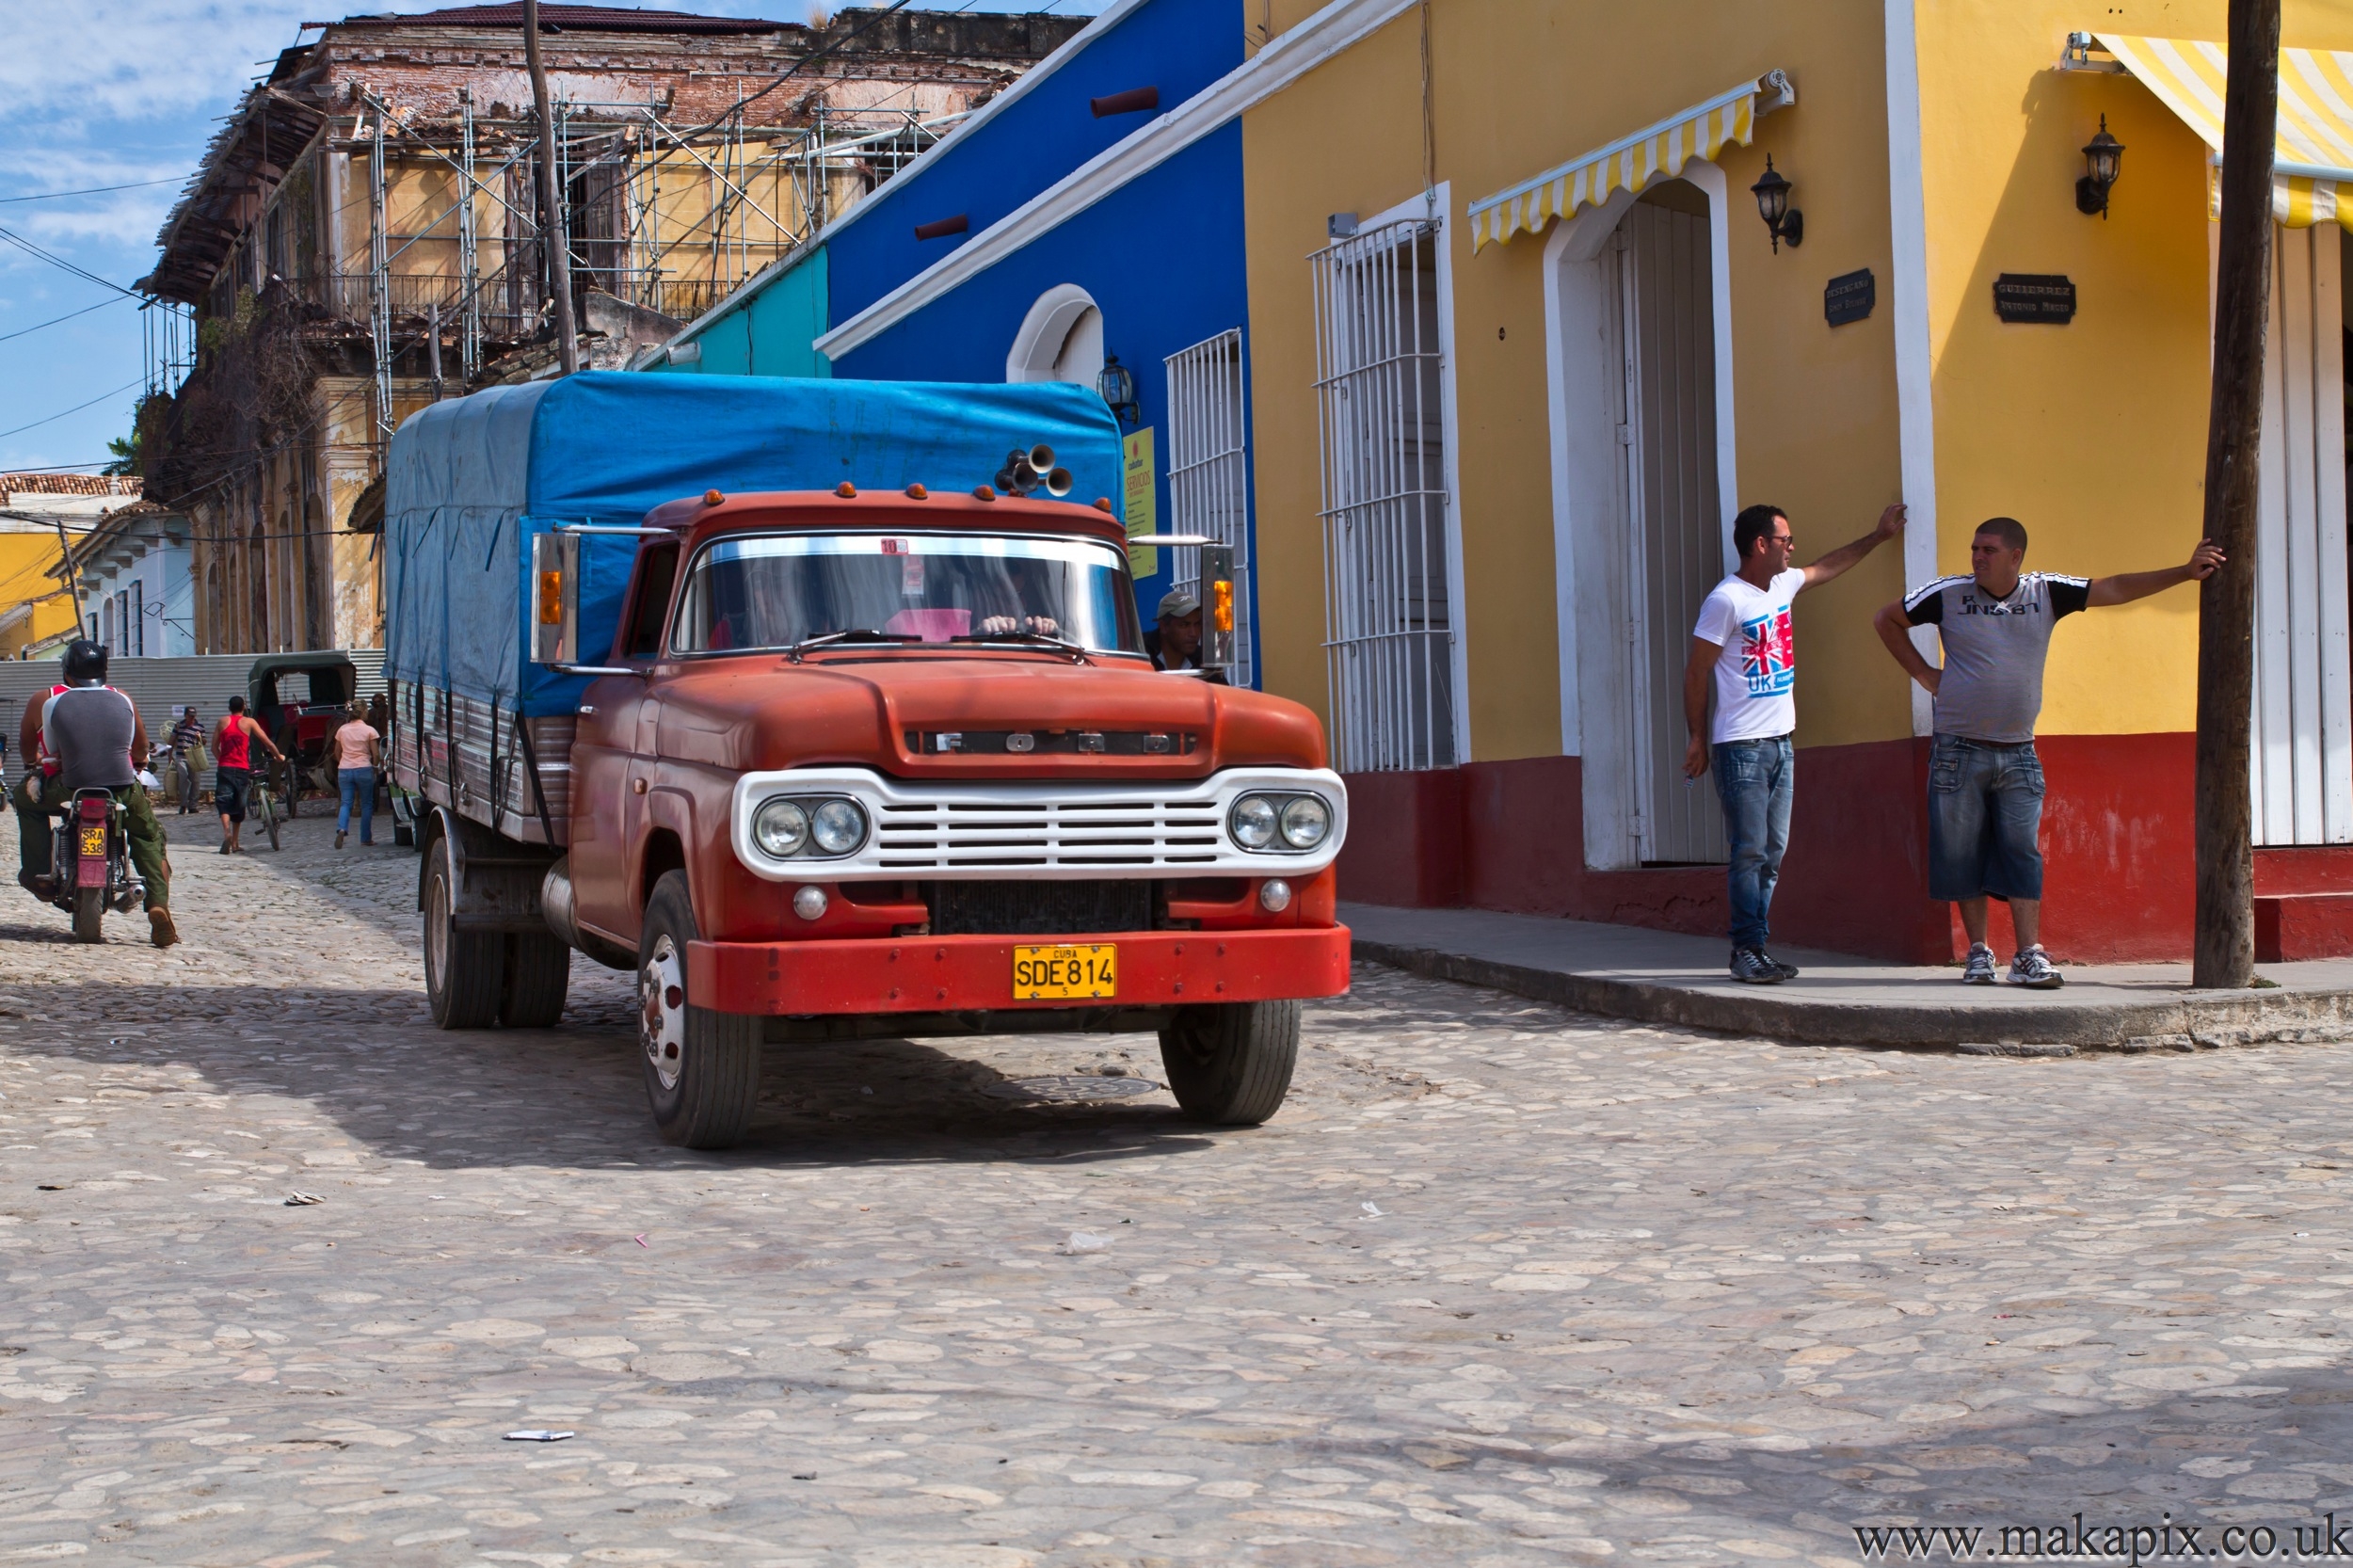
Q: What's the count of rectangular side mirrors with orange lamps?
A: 2